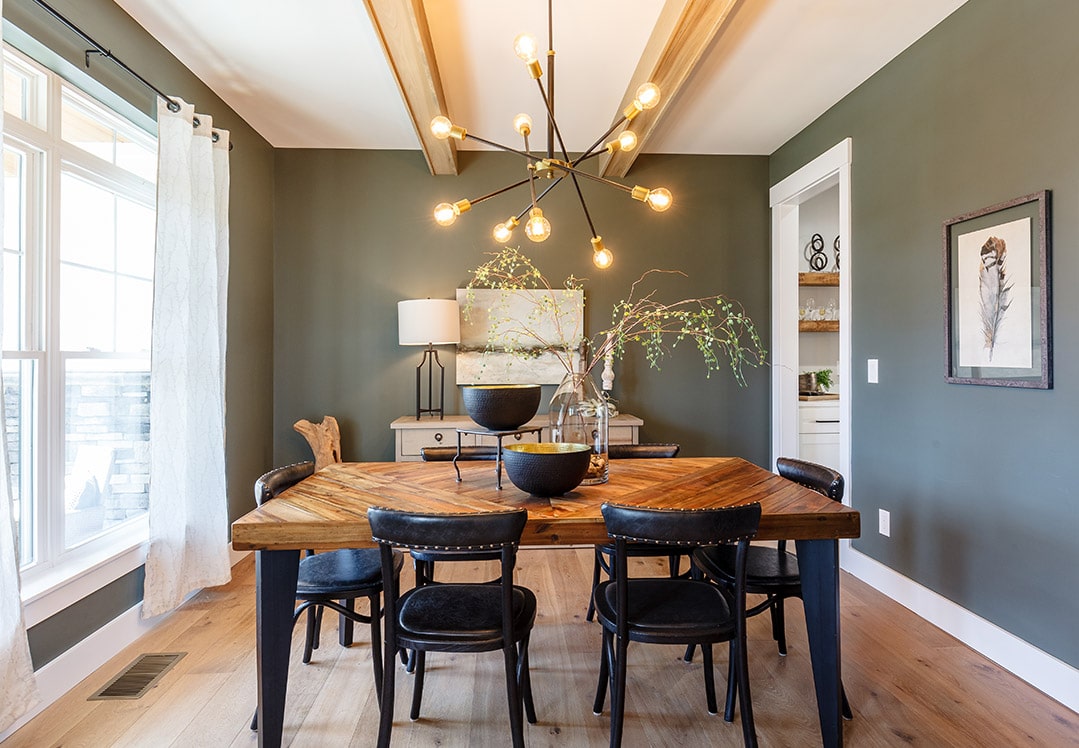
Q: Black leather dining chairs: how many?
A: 6